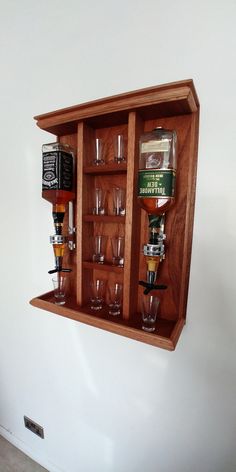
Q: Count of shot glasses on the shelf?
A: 10